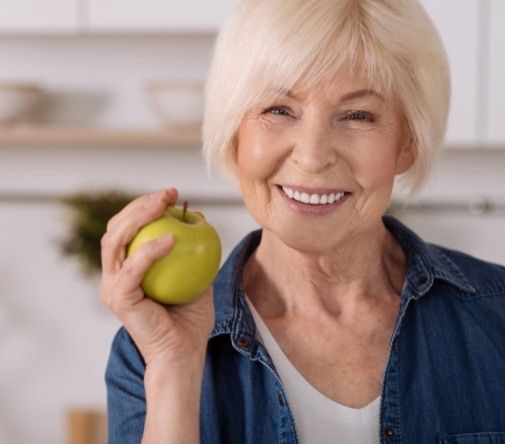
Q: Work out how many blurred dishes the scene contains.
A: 2